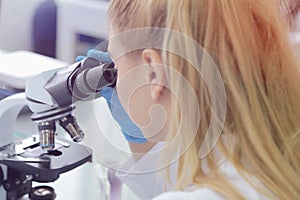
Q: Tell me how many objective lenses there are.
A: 2